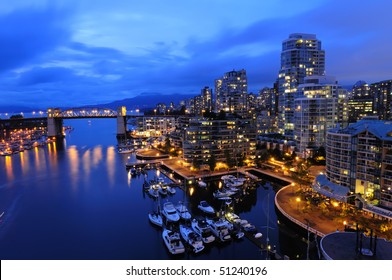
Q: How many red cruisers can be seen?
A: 0